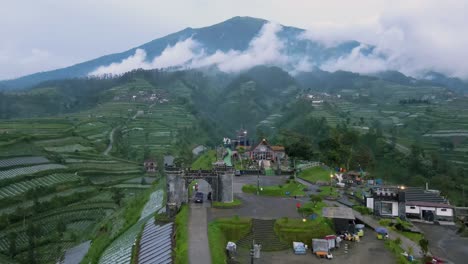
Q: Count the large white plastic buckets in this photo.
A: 0